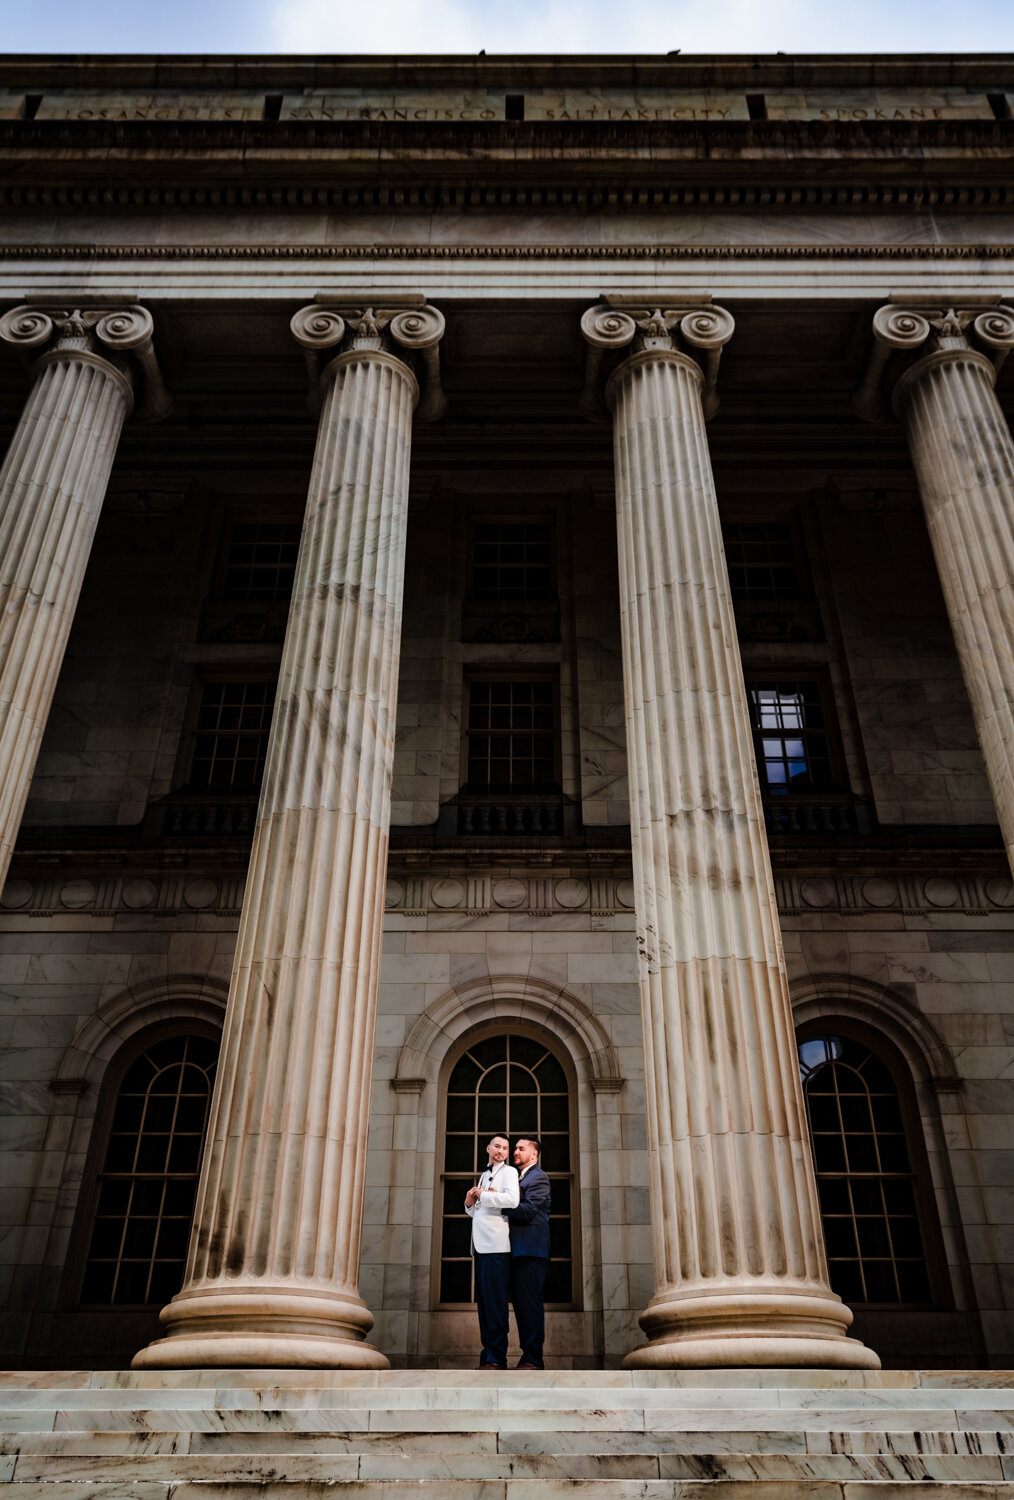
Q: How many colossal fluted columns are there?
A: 4